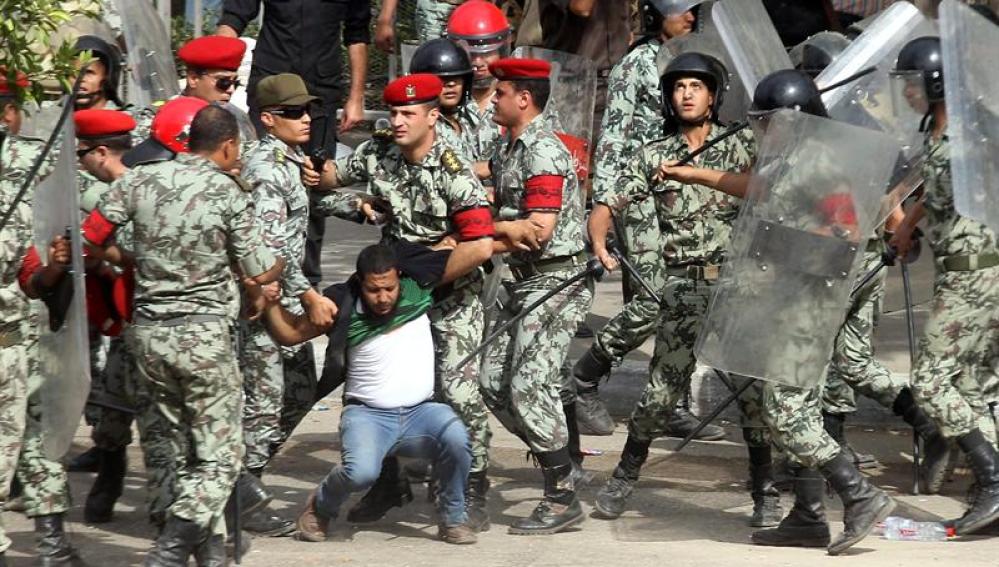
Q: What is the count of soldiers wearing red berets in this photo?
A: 5